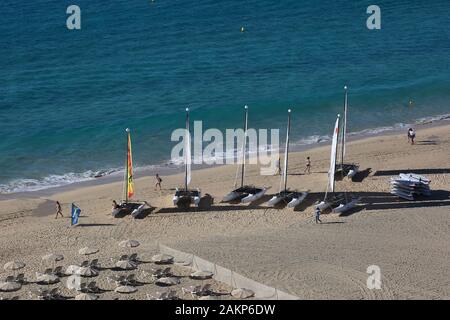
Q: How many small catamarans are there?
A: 6